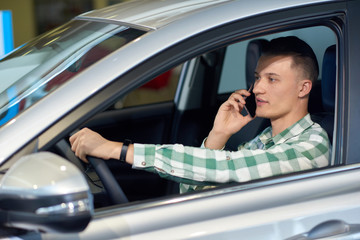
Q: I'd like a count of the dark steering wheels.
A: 1